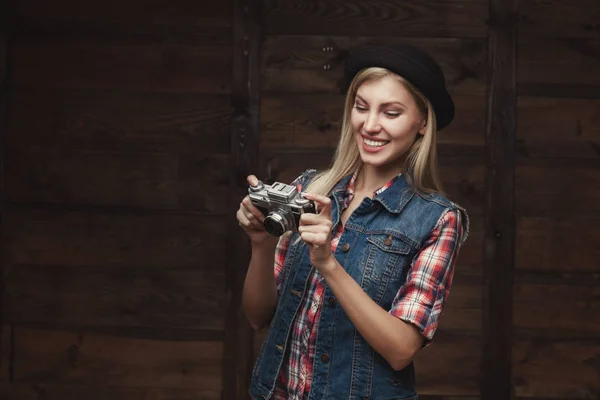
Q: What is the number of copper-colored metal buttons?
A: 4